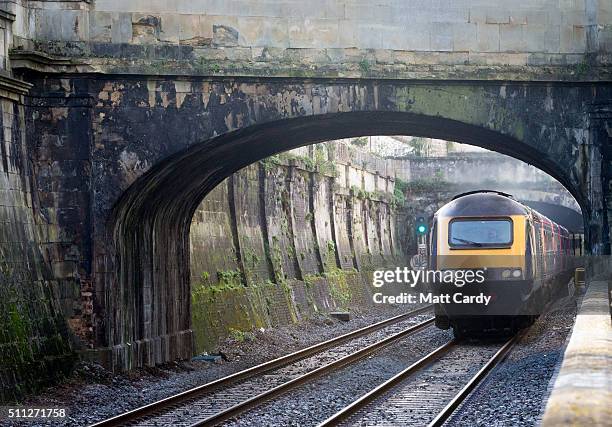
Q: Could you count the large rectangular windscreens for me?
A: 1